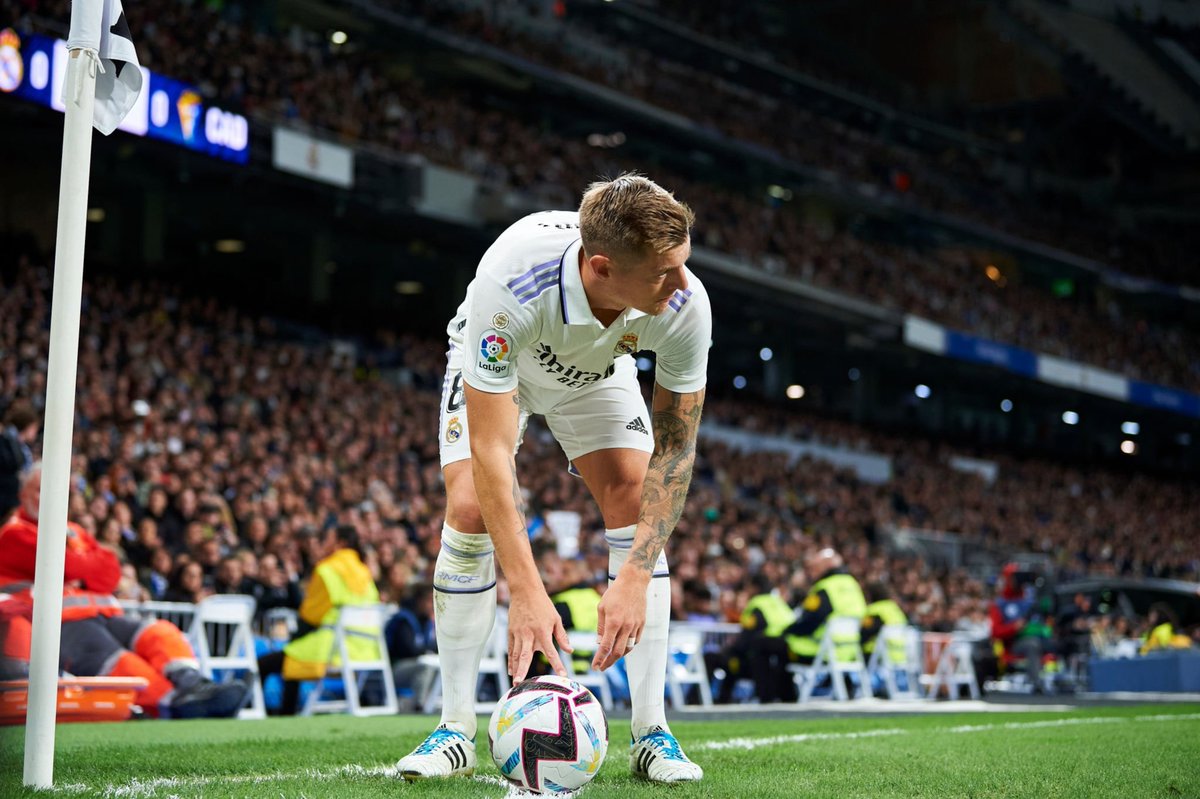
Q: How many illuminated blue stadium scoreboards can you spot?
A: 1